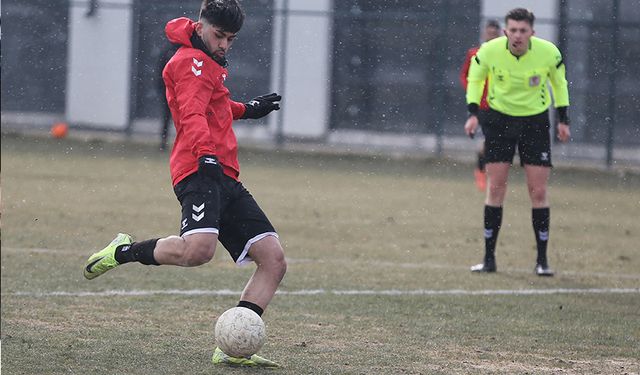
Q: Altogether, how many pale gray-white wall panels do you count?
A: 3